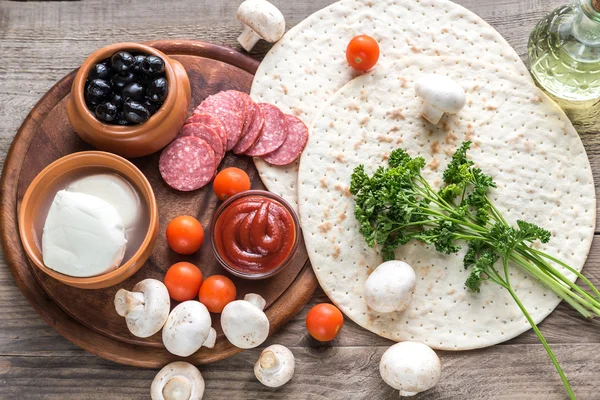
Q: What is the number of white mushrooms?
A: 9